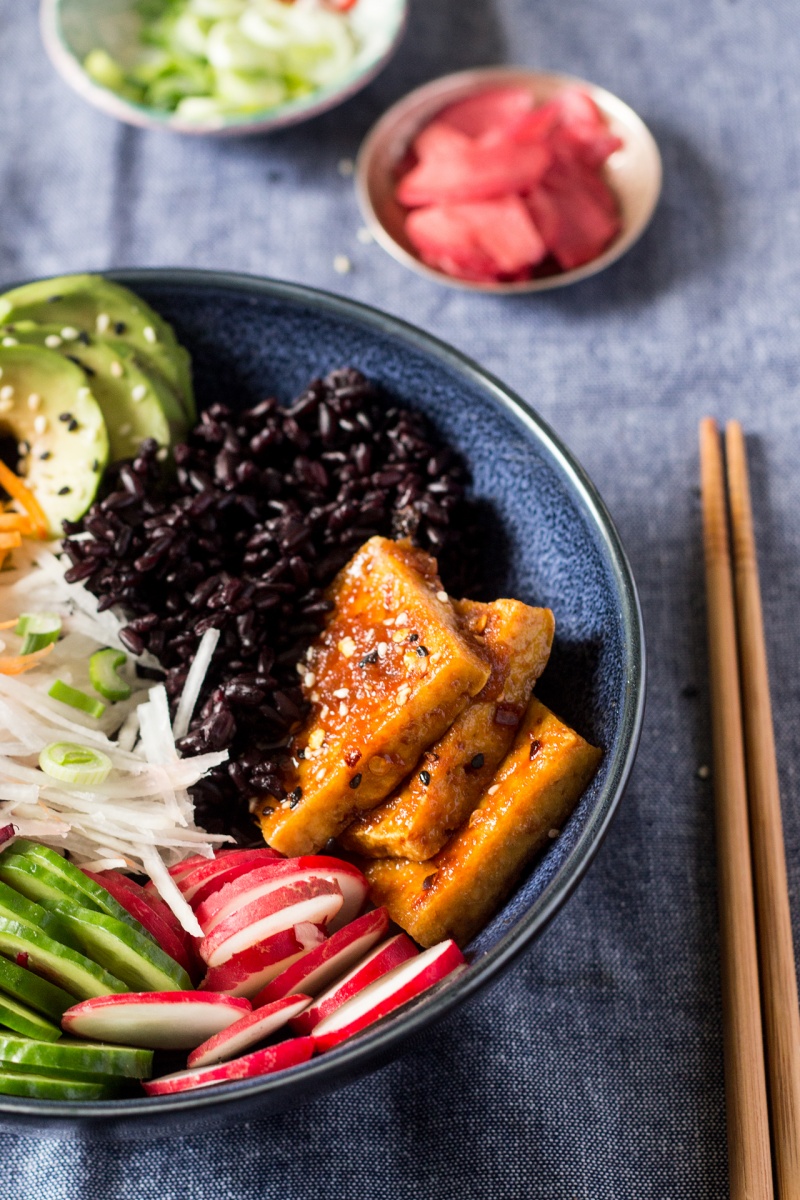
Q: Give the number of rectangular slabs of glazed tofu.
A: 3